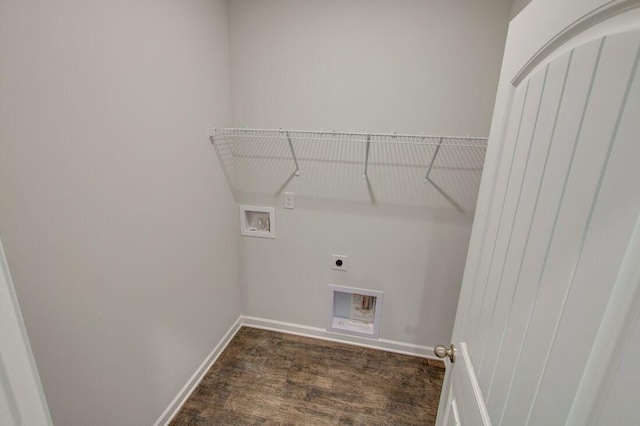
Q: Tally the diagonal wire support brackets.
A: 3